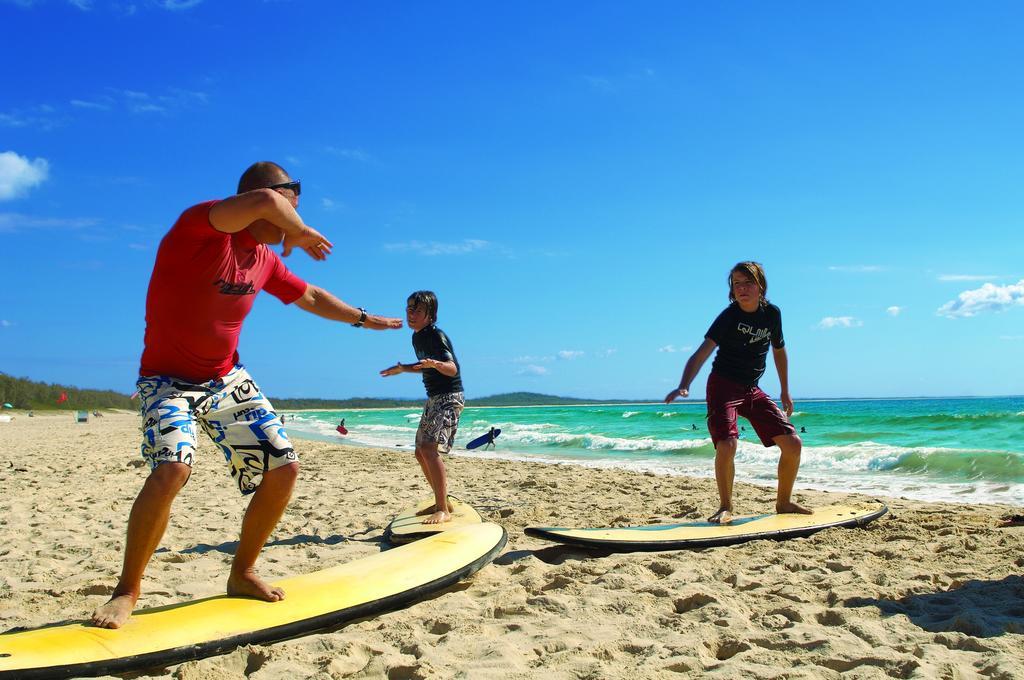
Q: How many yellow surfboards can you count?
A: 3